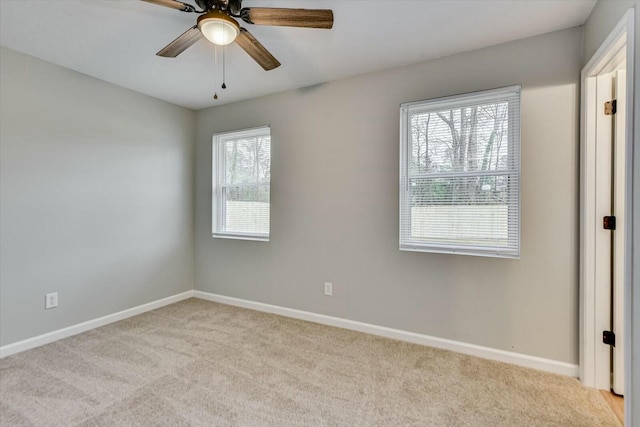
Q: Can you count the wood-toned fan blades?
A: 4